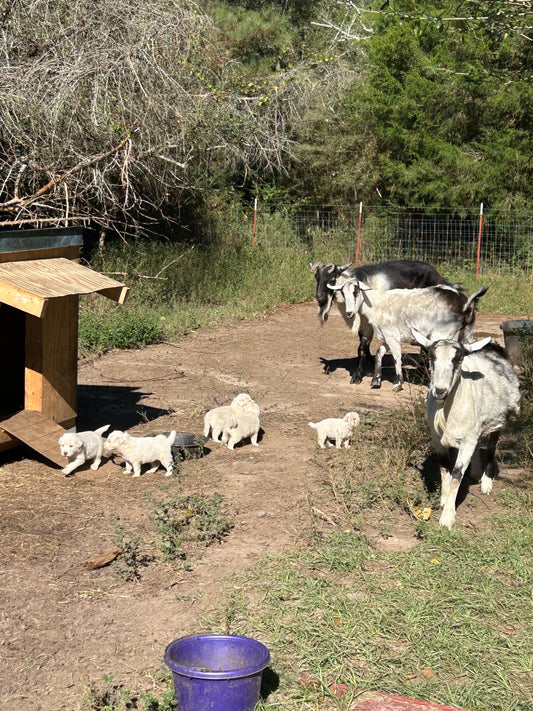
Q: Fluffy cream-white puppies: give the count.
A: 5